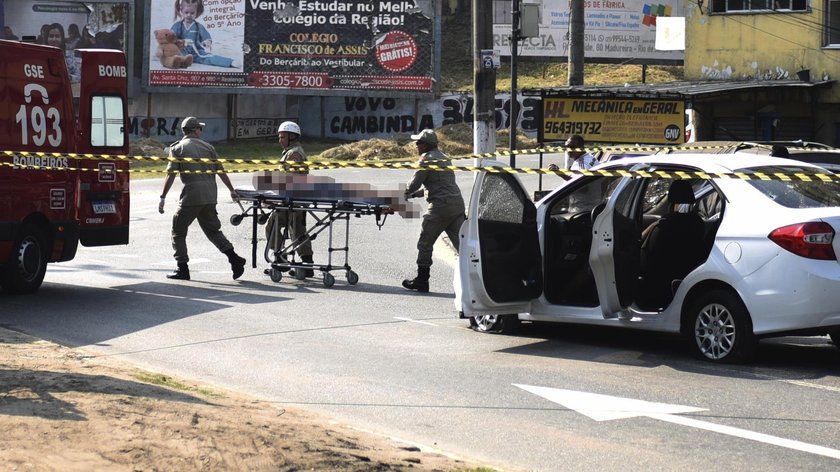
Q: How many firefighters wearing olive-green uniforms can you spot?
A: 3